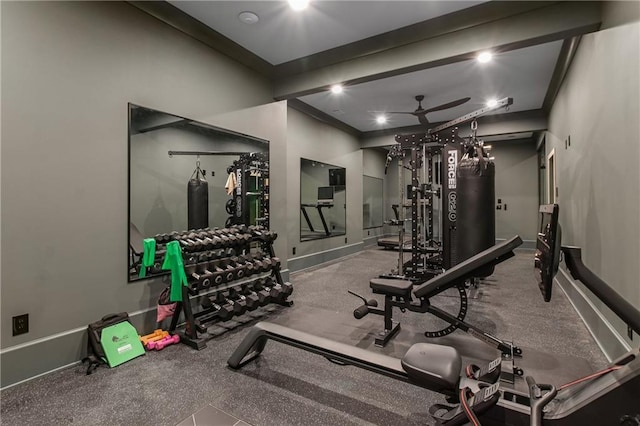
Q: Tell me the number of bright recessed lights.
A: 5